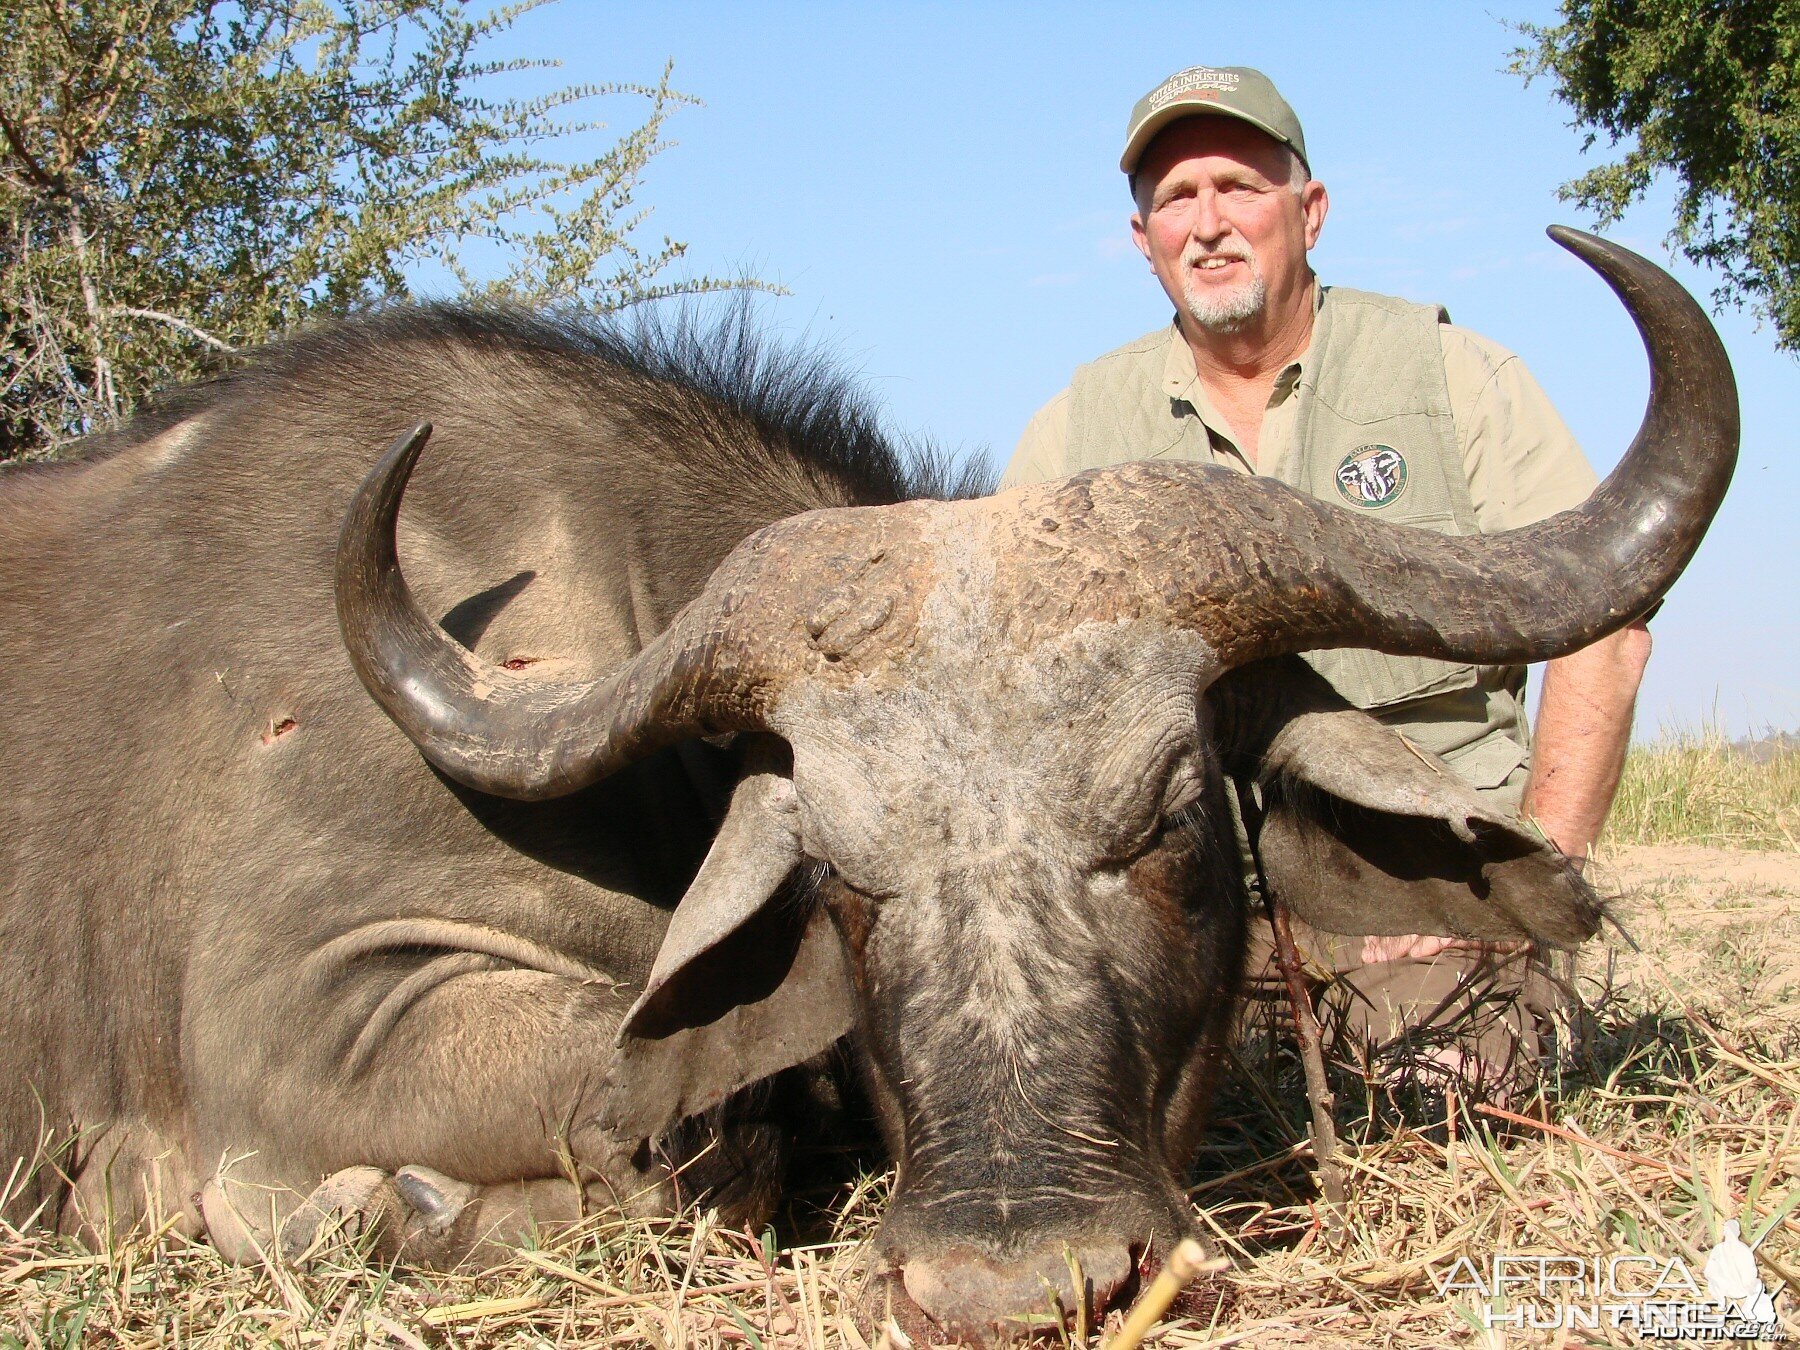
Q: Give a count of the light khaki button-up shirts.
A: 1